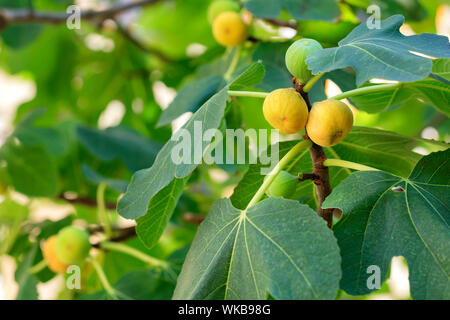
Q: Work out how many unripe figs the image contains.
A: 4